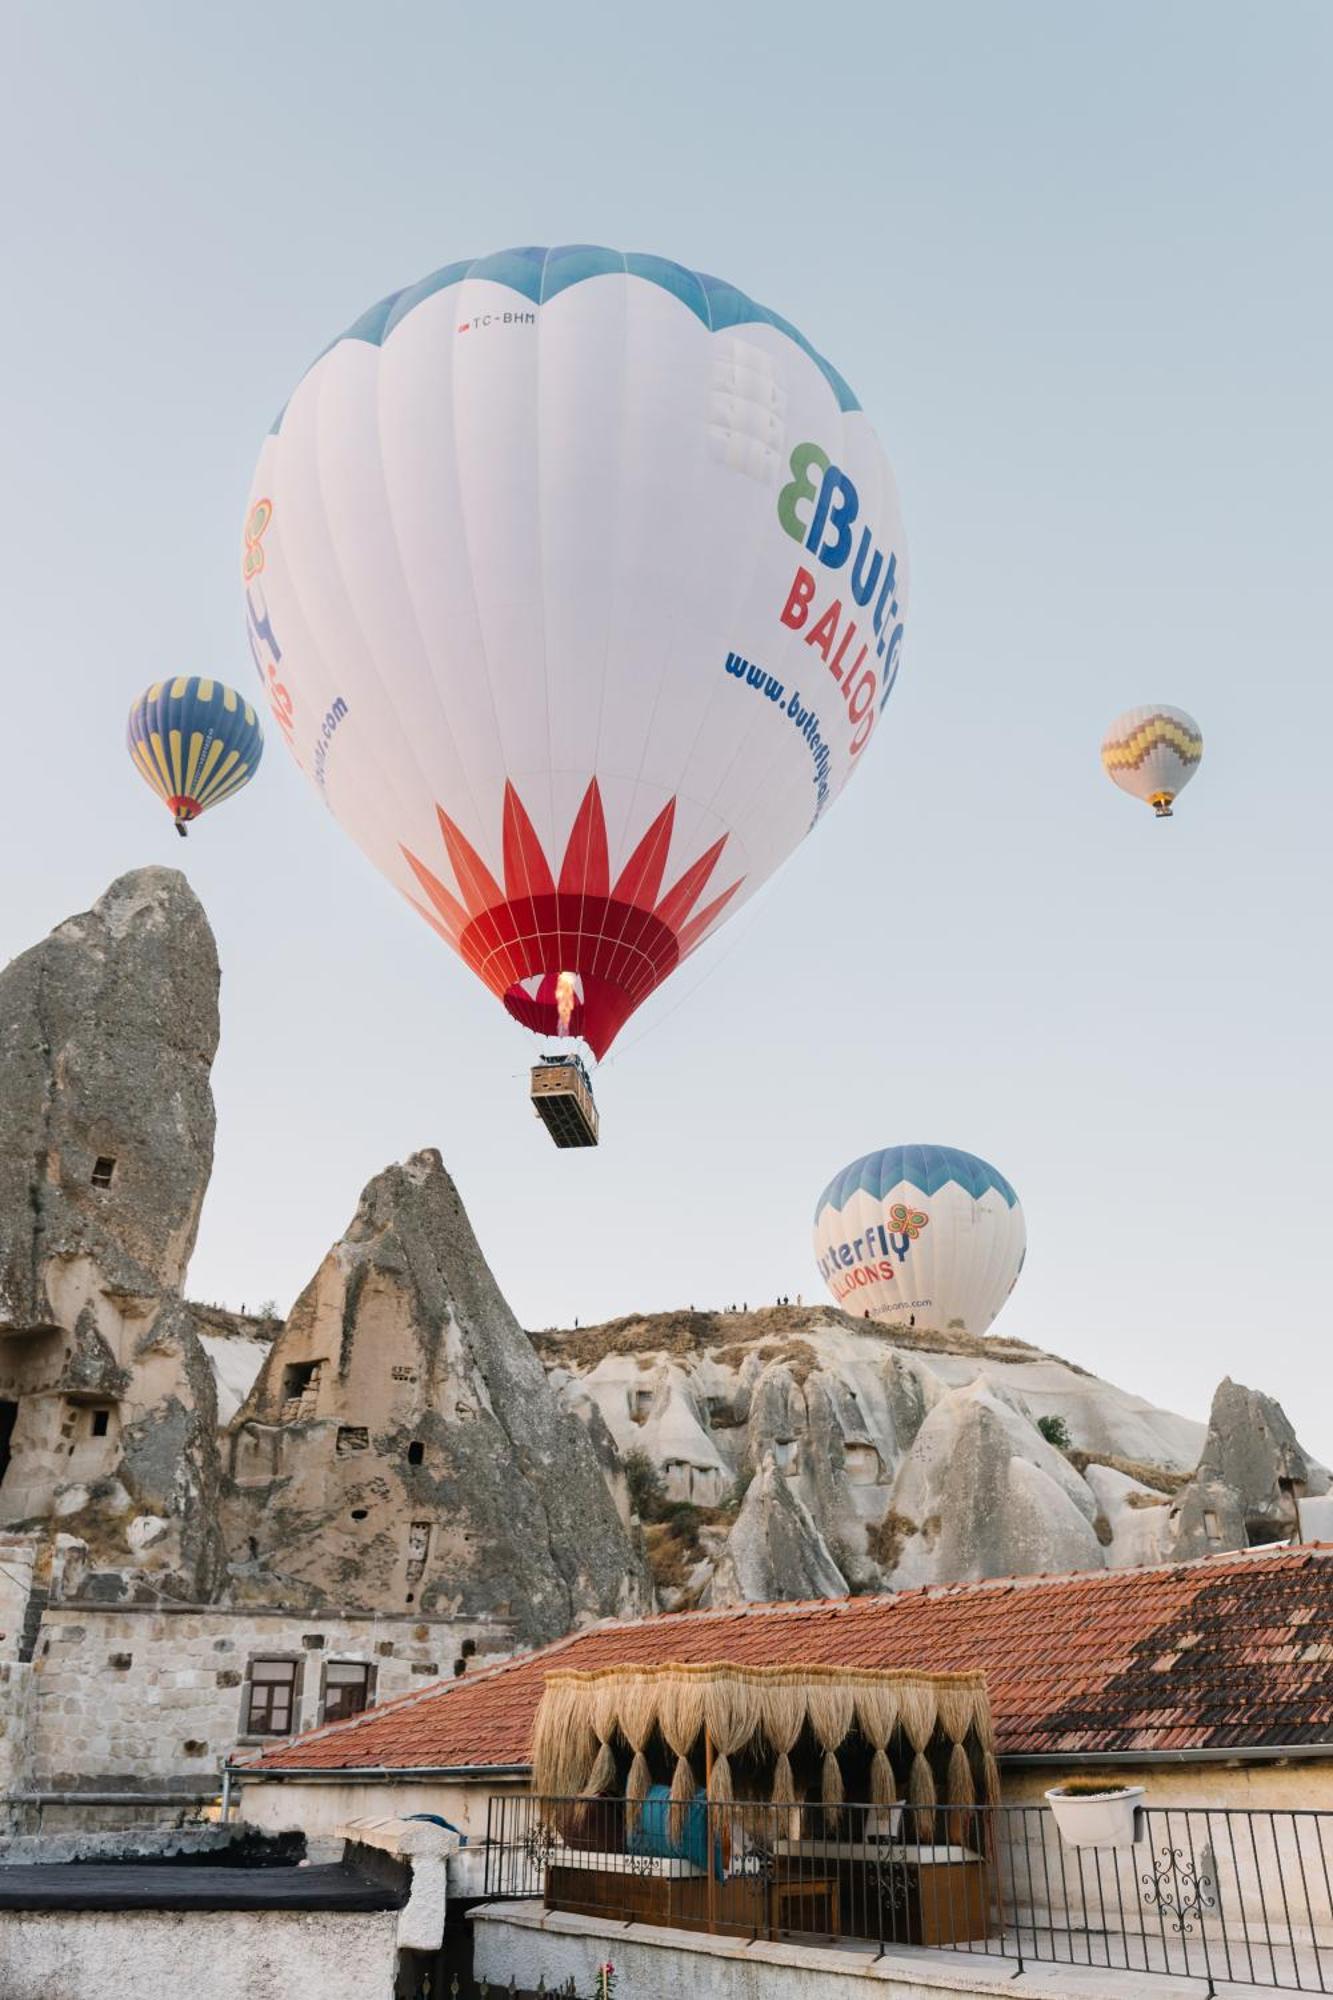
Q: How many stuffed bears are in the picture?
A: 0